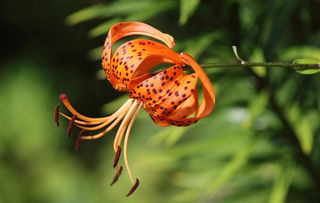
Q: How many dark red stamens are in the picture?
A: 6